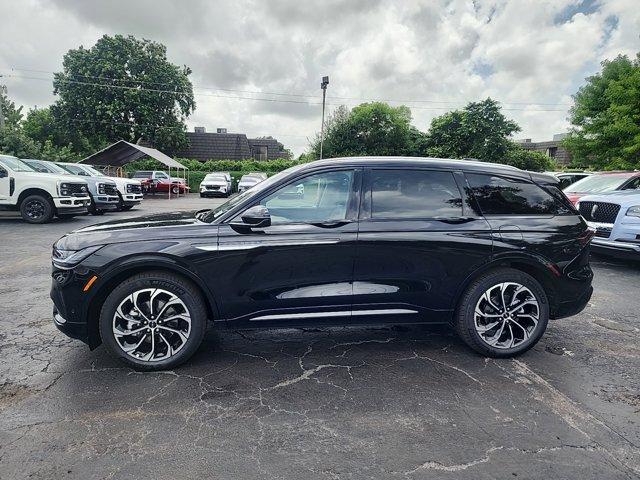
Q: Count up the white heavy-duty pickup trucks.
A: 2